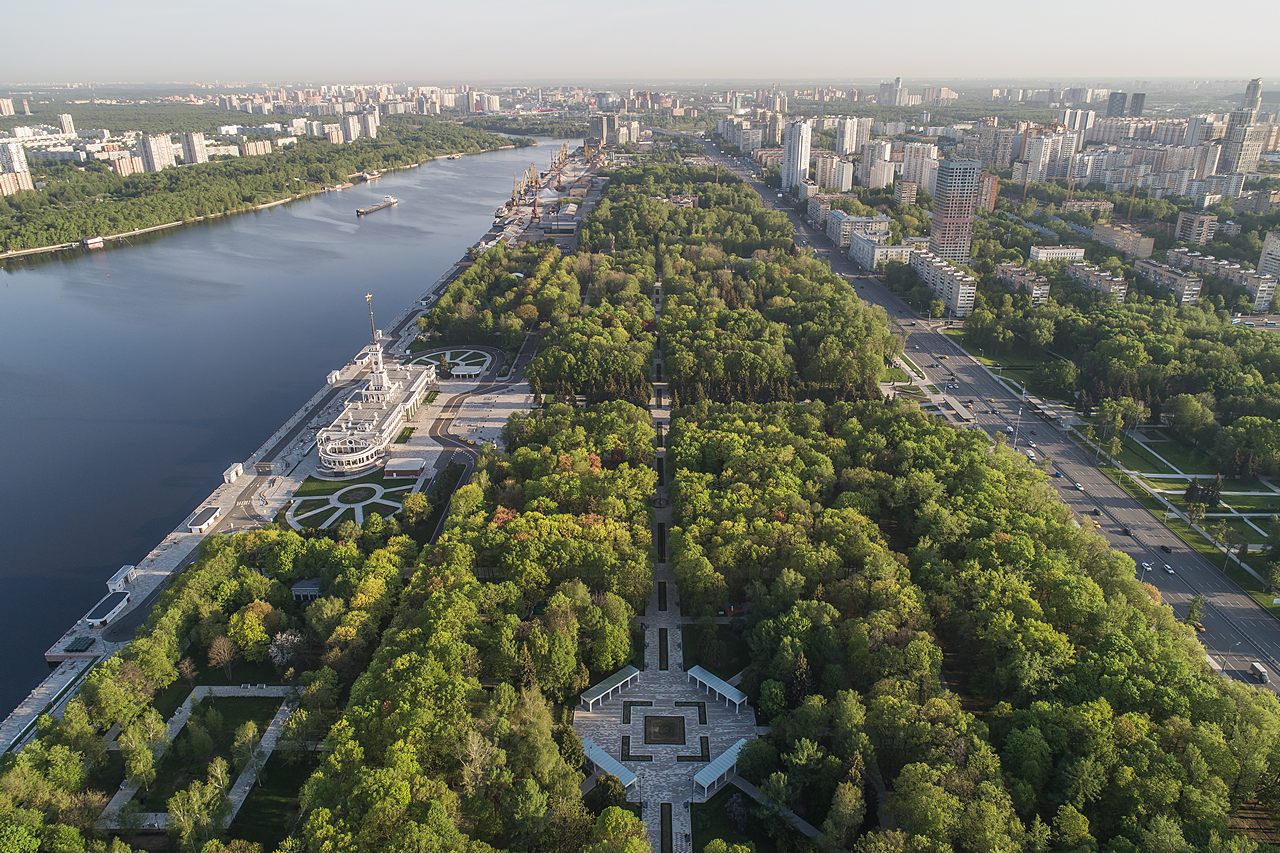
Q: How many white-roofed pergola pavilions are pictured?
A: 4